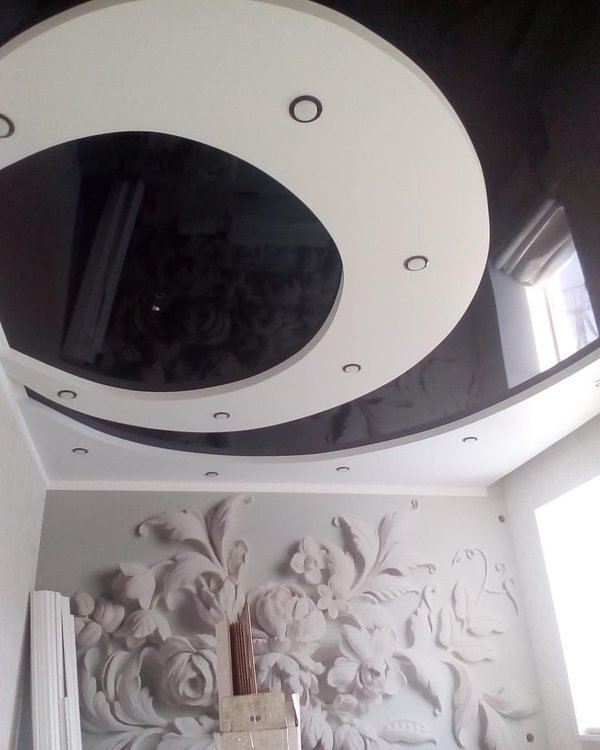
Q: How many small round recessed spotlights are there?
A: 11